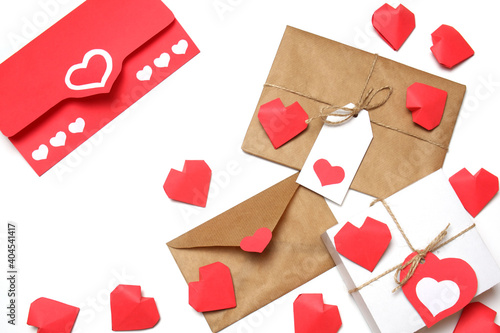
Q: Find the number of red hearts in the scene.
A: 15